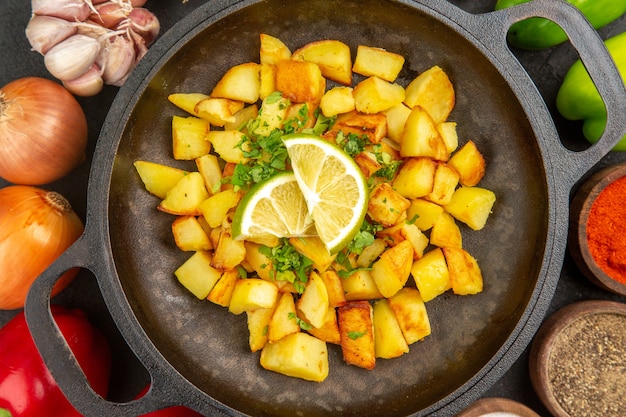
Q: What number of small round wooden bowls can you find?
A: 3